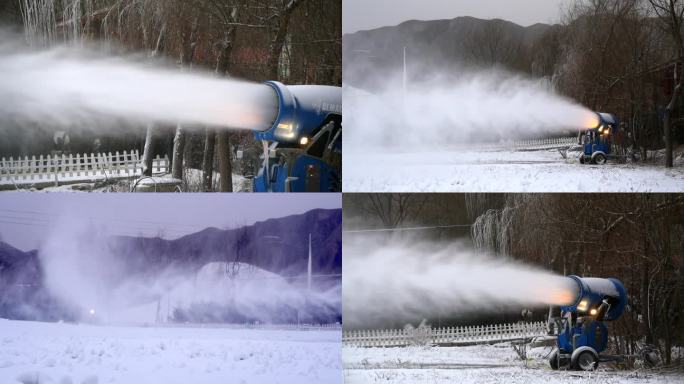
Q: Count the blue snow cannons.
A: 3